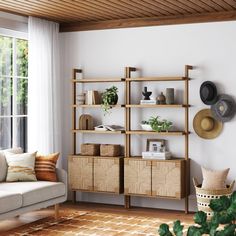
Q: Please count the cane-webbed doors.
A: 4